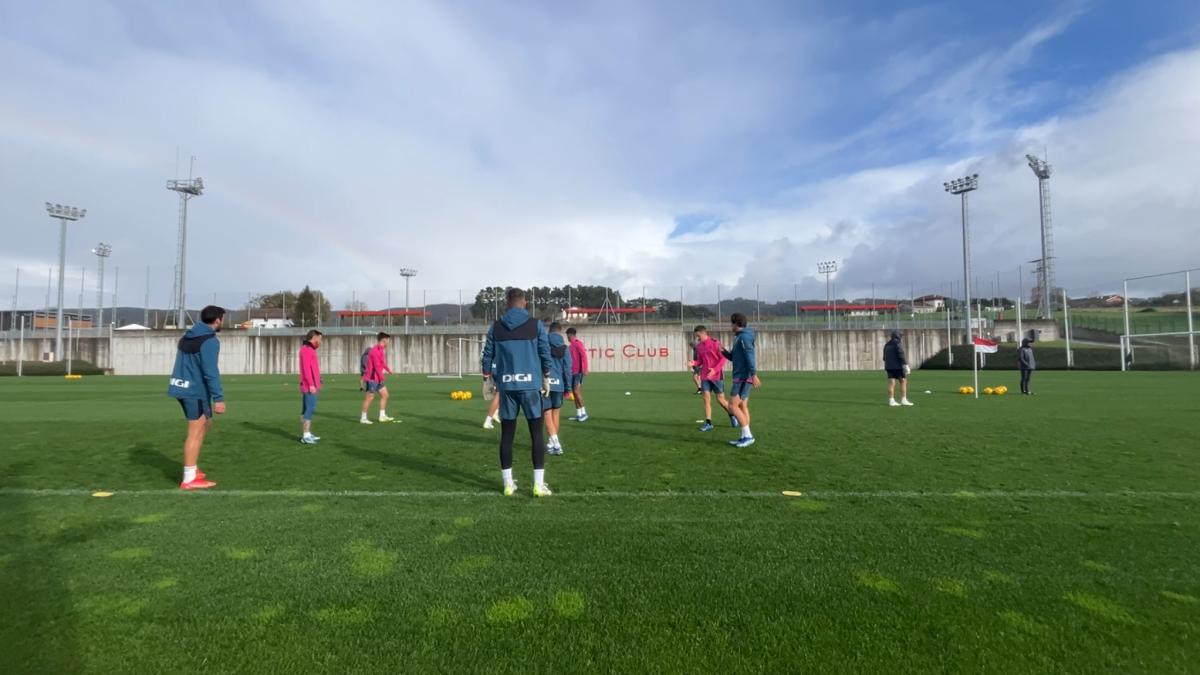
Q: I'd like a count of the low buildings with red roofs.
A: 3